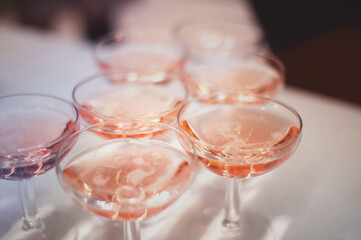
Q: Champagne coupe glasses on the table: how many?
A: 7